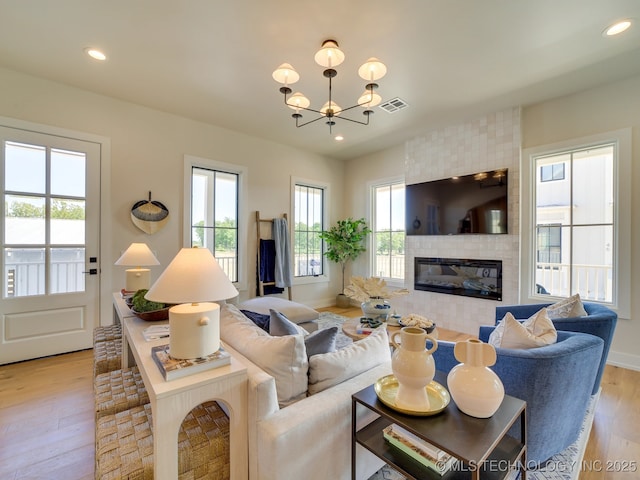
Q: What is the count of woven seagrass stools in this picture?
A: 4